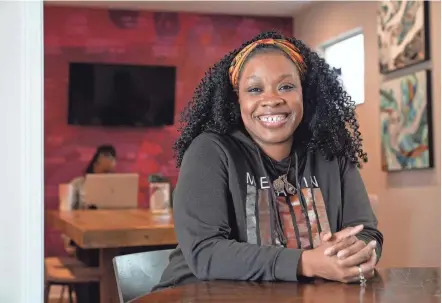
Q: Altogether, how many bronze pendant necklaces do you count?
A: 1